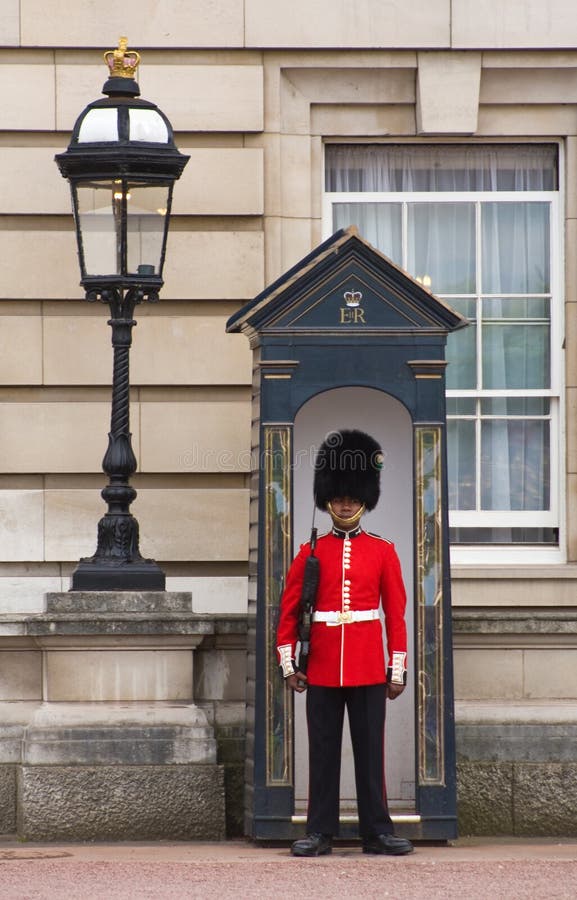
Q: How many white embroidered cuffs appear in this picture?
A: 2